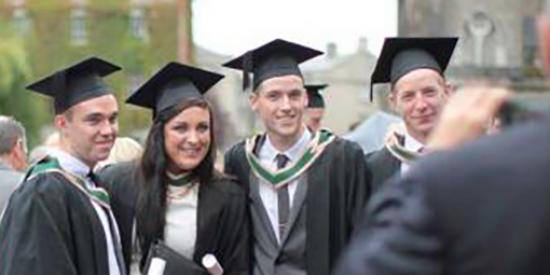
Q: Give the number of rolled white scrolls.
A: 2